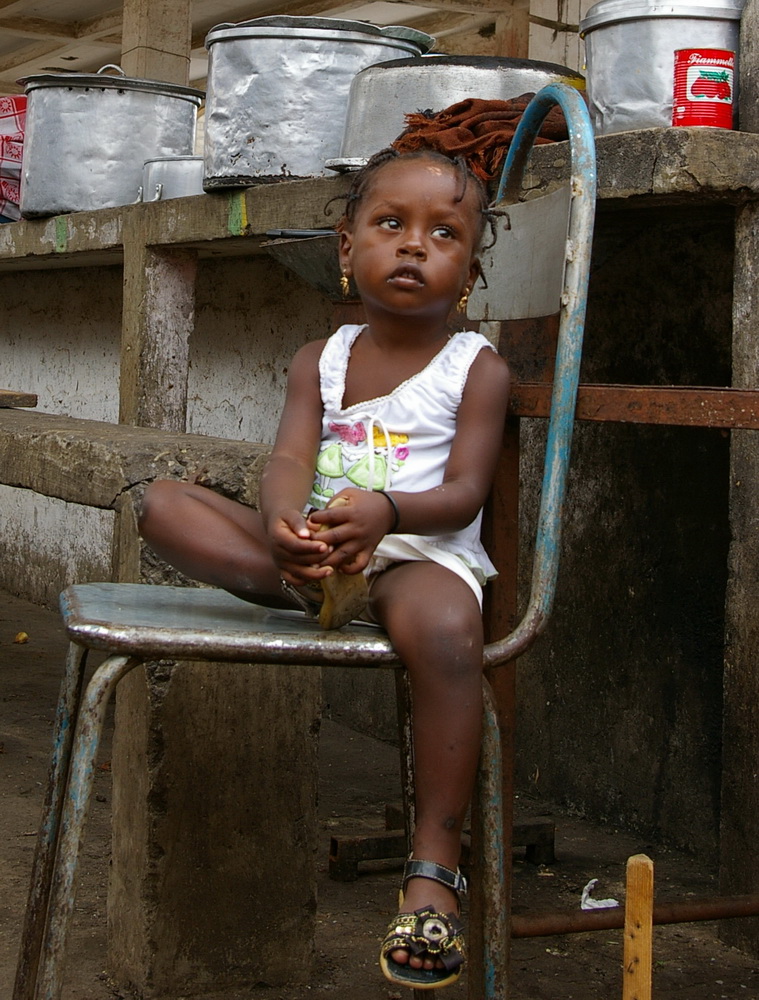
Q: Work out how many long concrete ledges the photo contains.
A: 2